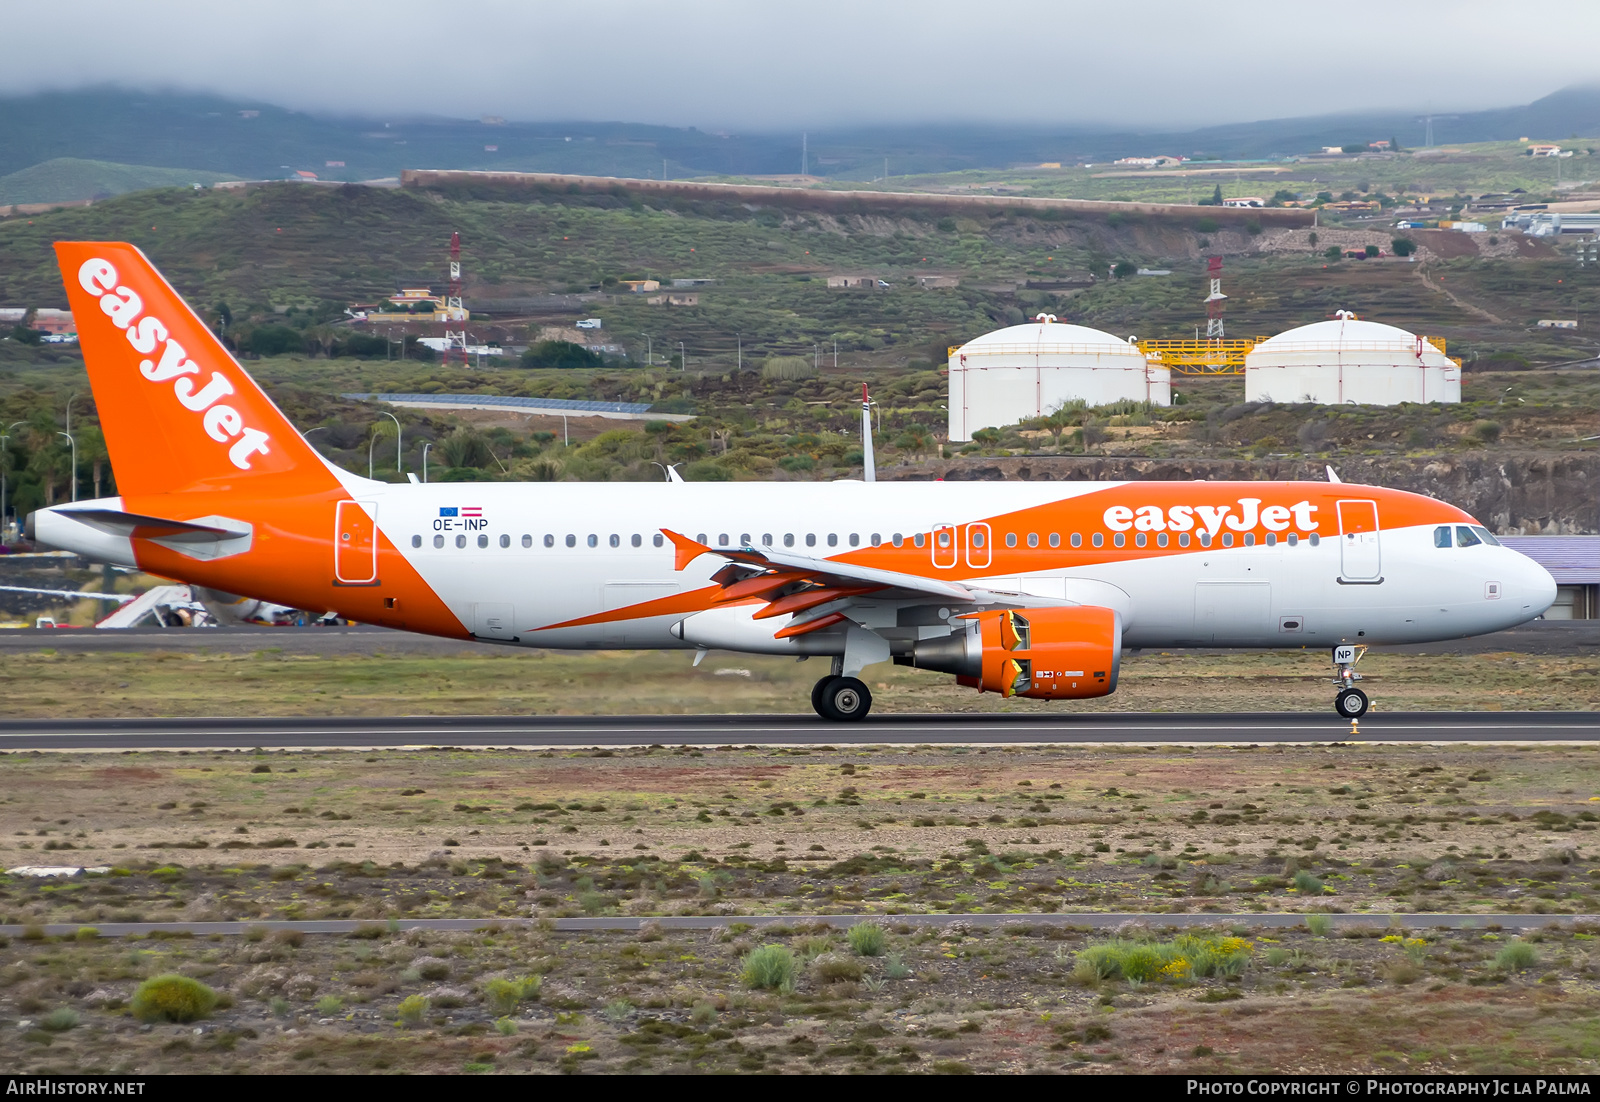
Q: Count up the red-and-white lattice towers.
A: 2